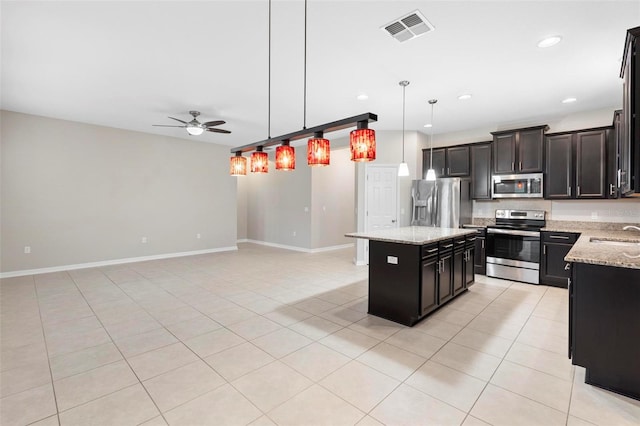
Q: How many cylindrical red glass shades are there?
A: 5